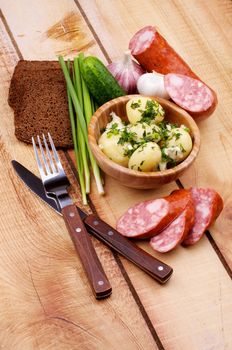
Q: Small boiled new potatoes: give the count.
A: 5